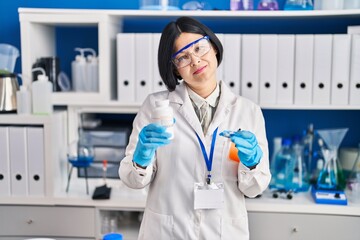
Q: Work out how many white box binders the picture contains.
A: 15